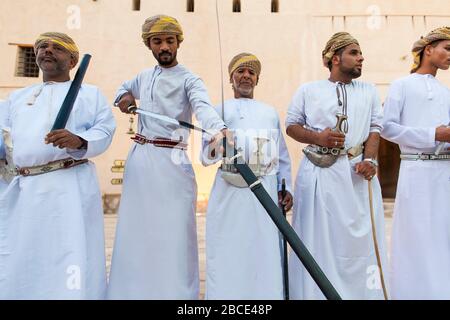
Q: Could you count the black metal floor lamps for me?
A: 0